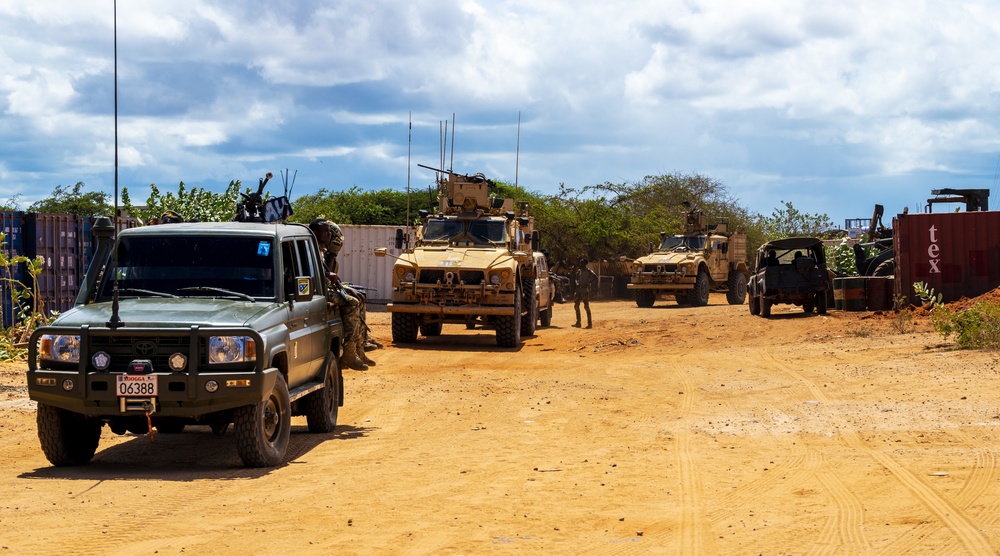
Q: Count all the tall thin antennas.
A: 6